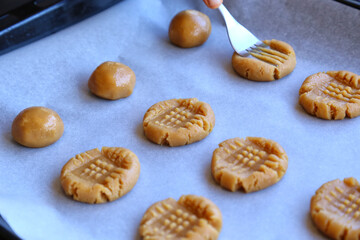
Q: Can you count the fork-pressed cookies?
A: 7